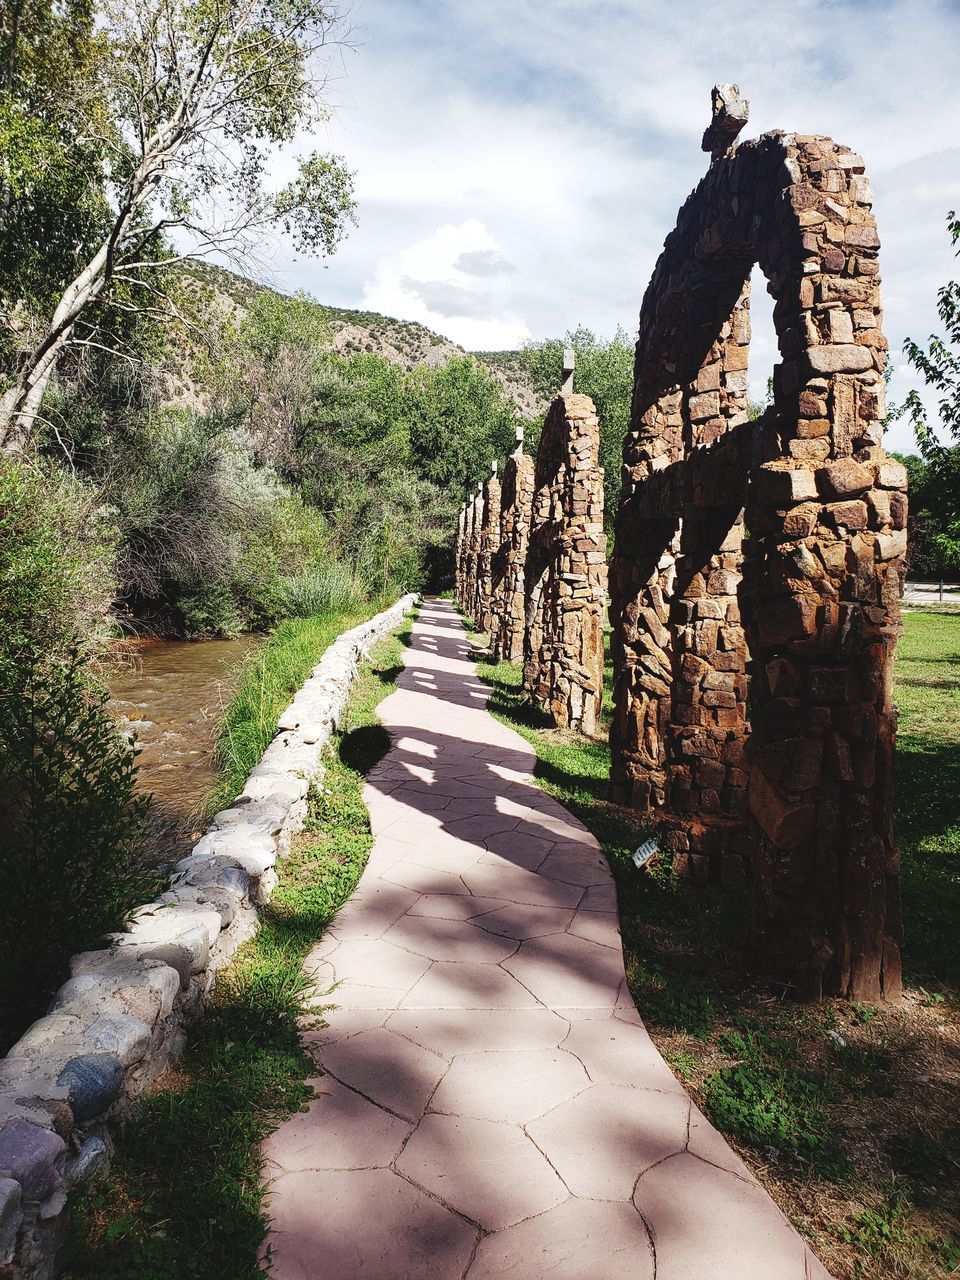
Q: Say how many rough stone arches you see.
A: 7